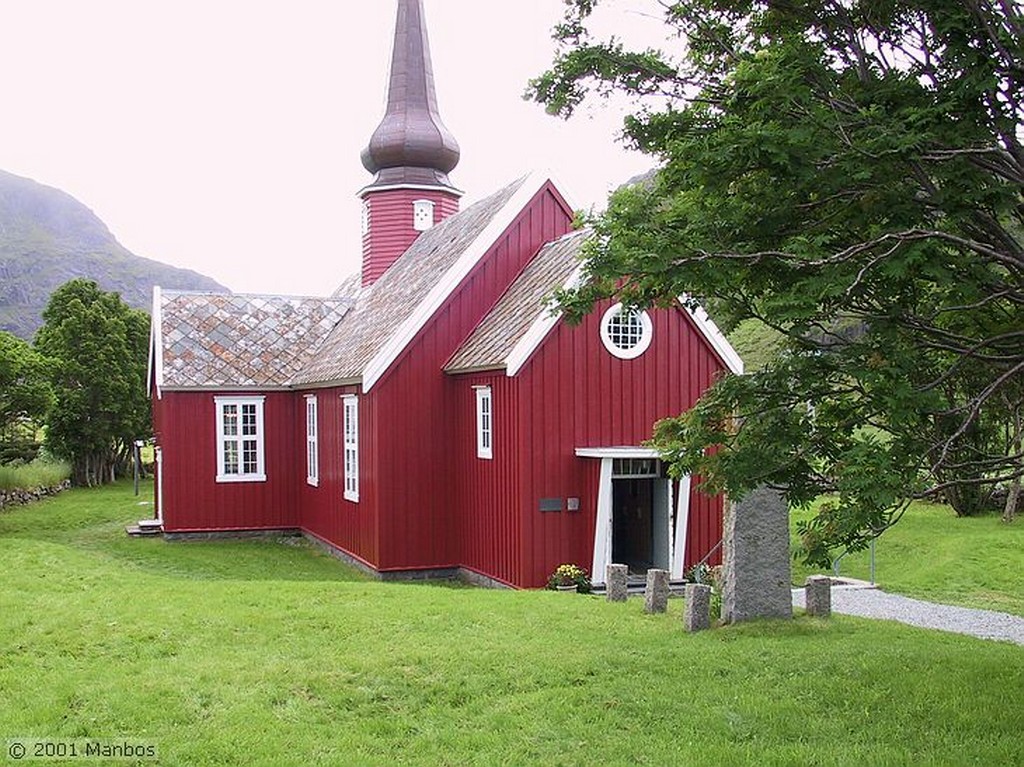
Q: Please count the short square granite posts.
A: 4